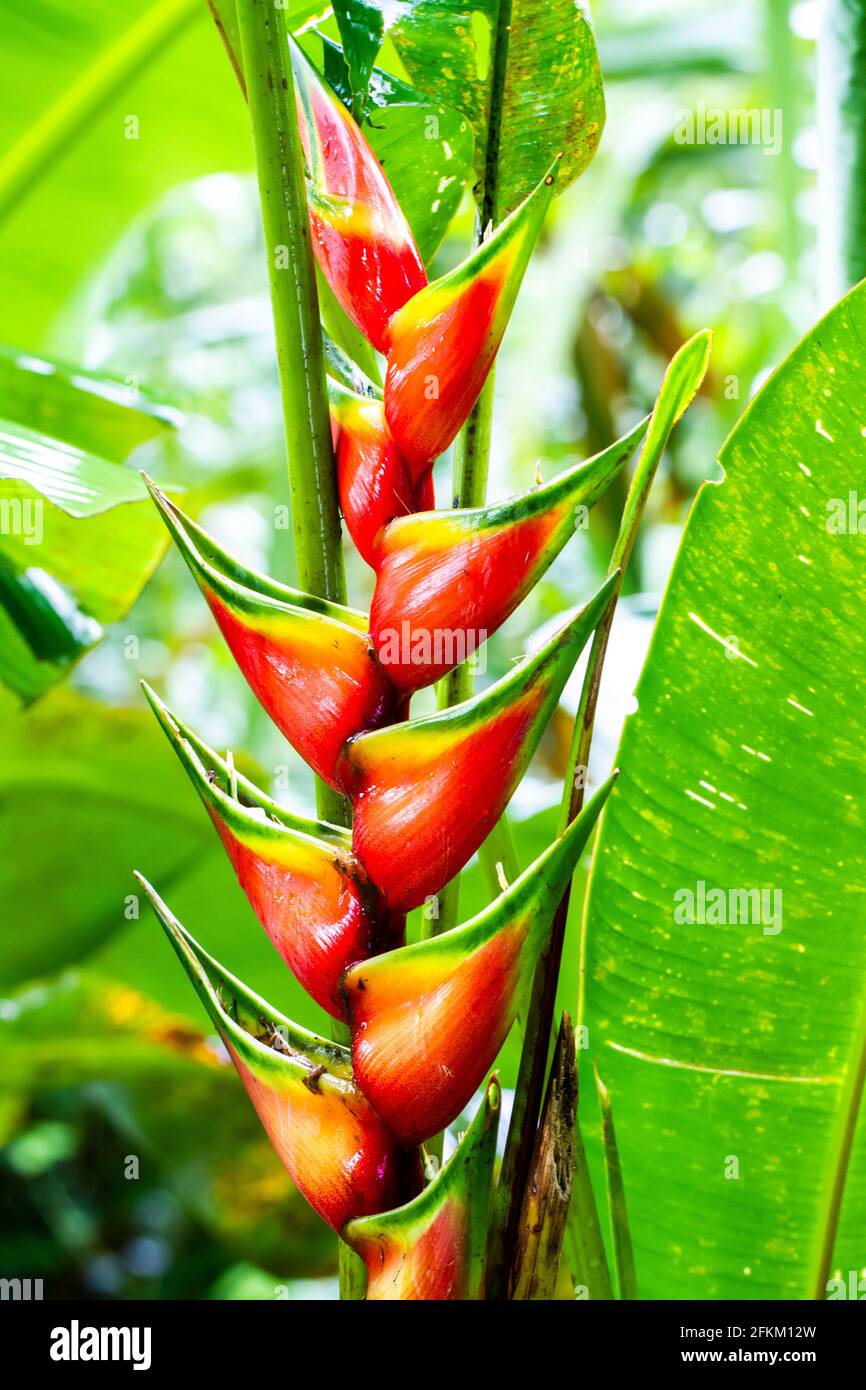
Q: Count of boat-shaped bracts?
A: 10